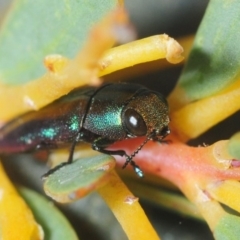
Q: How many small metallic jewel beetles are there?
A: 1